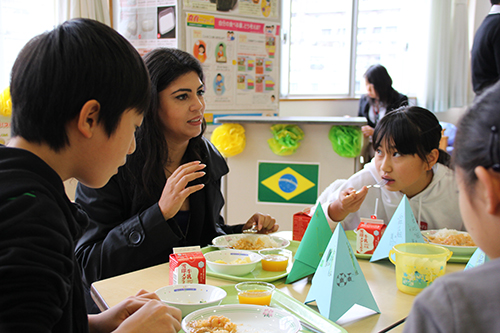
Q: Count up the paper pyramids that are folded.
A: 4